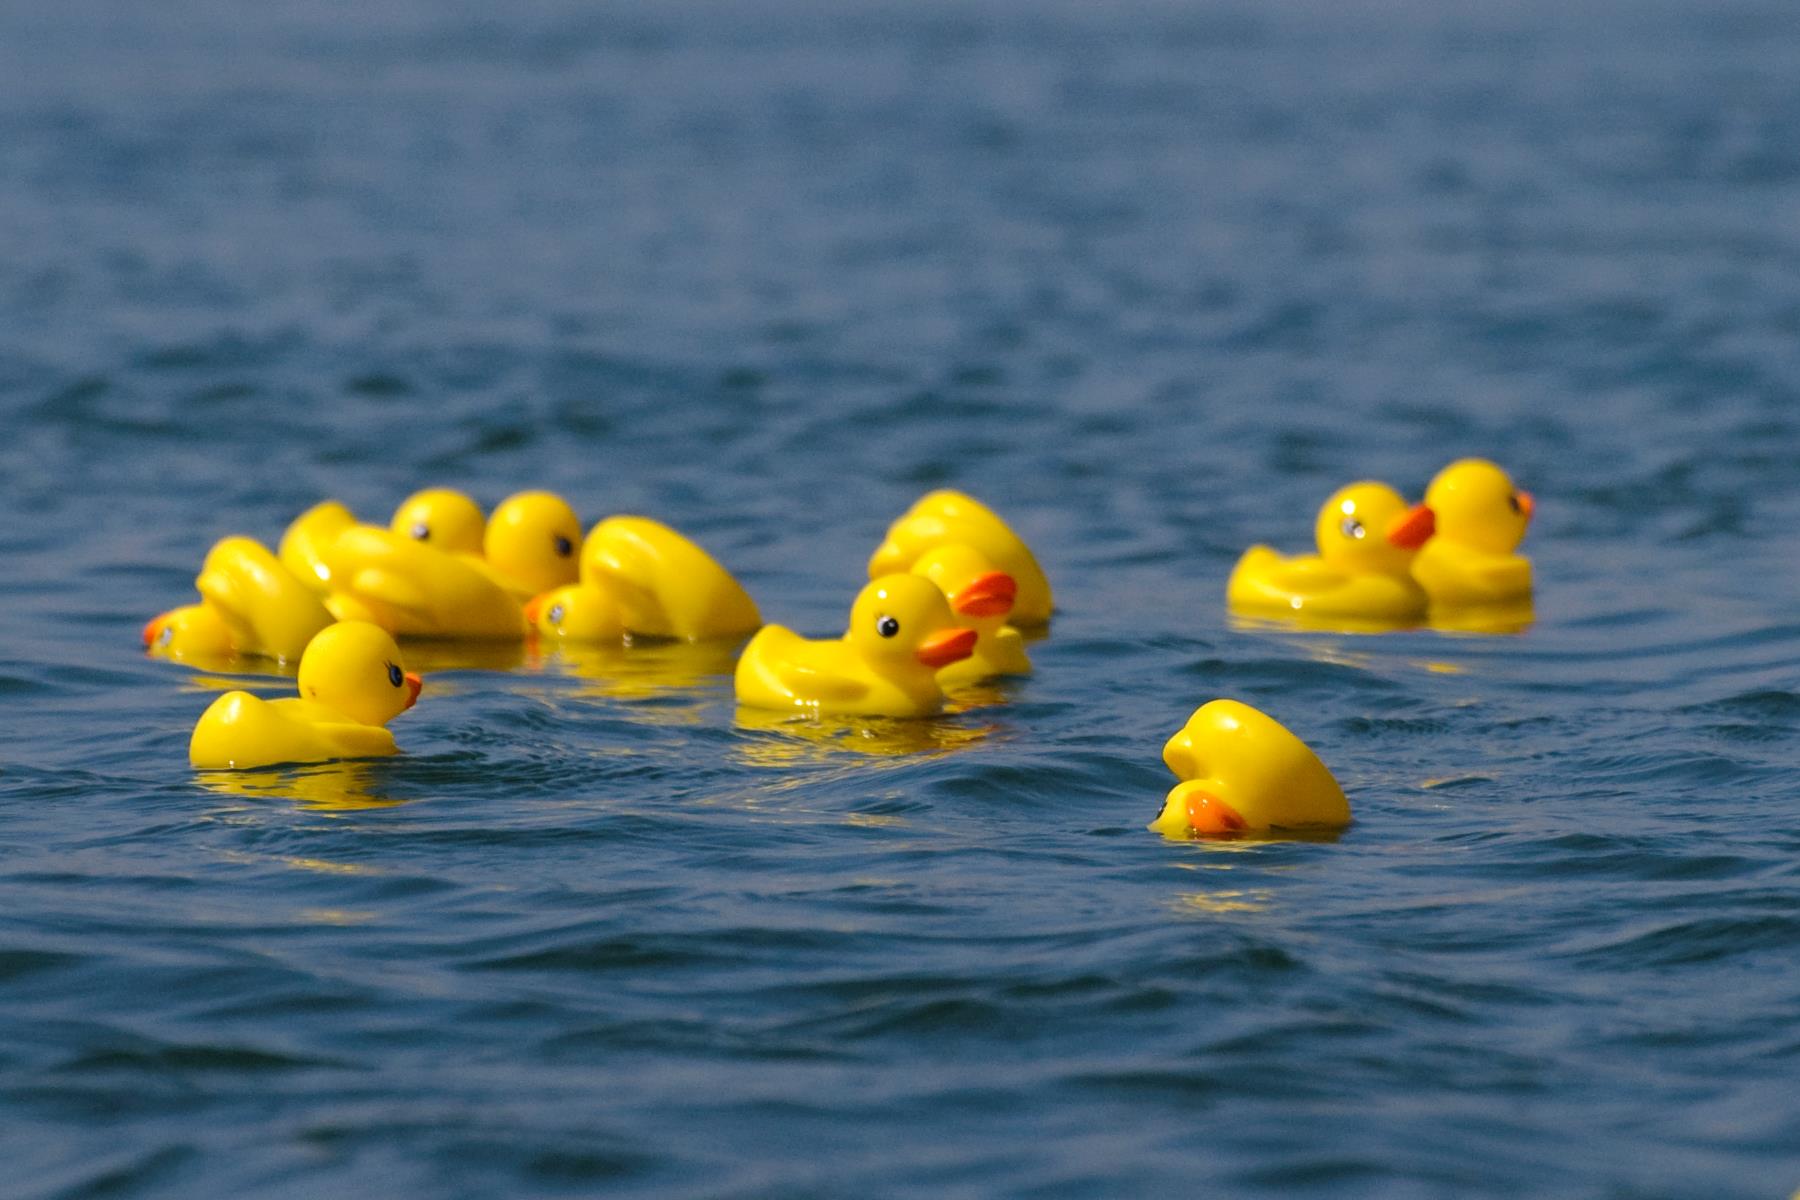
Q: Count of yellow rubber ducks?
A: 12